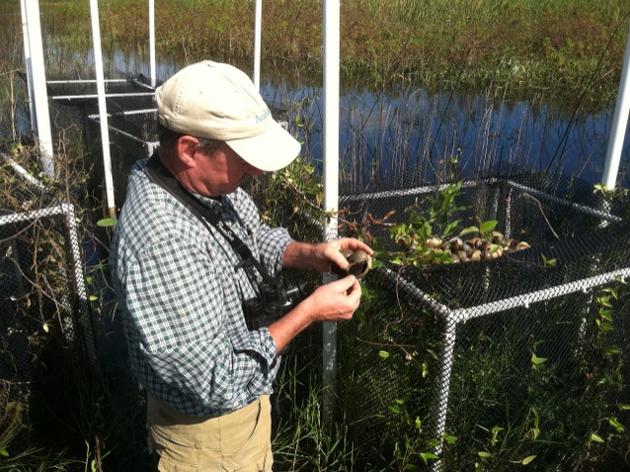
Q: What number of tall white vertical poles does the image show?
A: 7